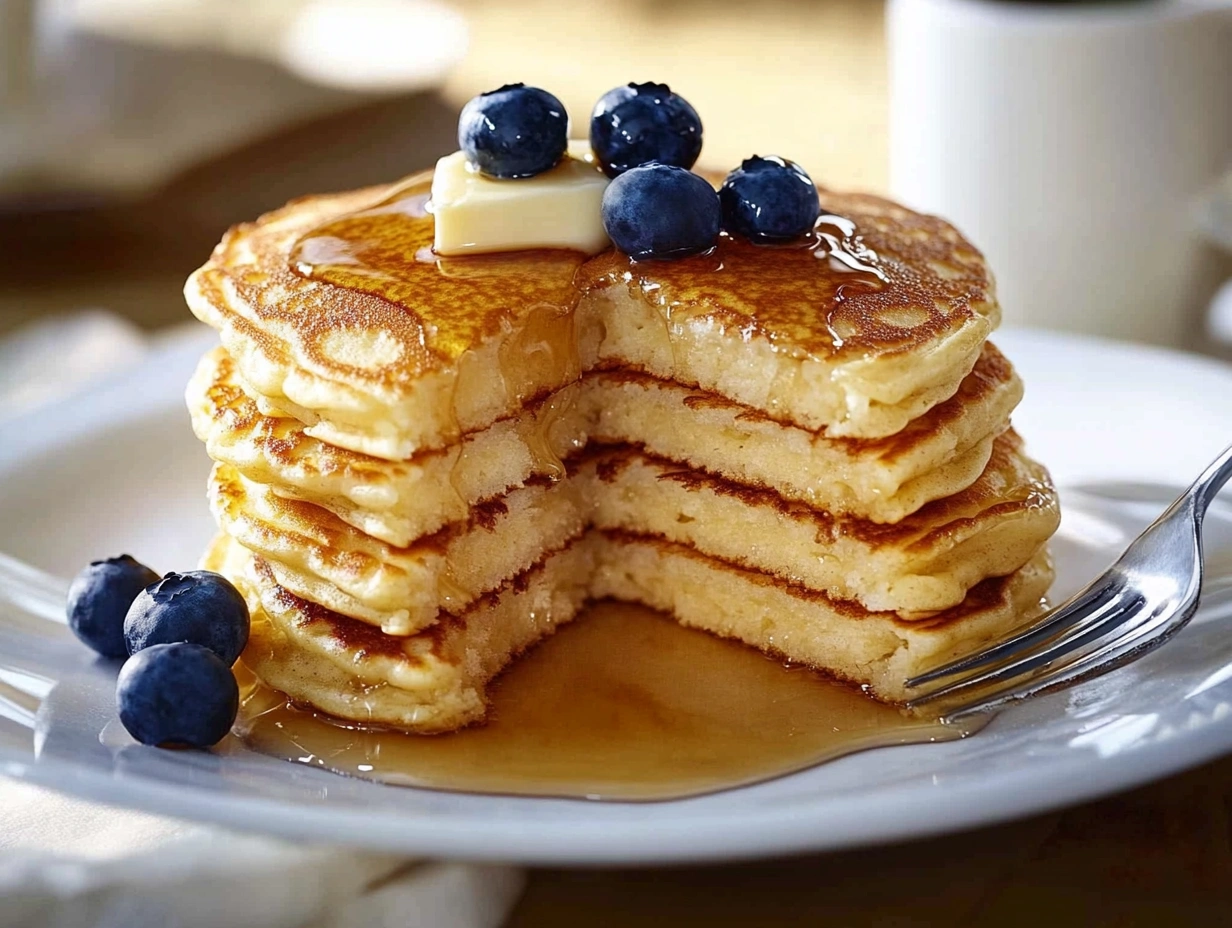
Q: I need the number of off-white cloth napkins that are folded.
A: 1